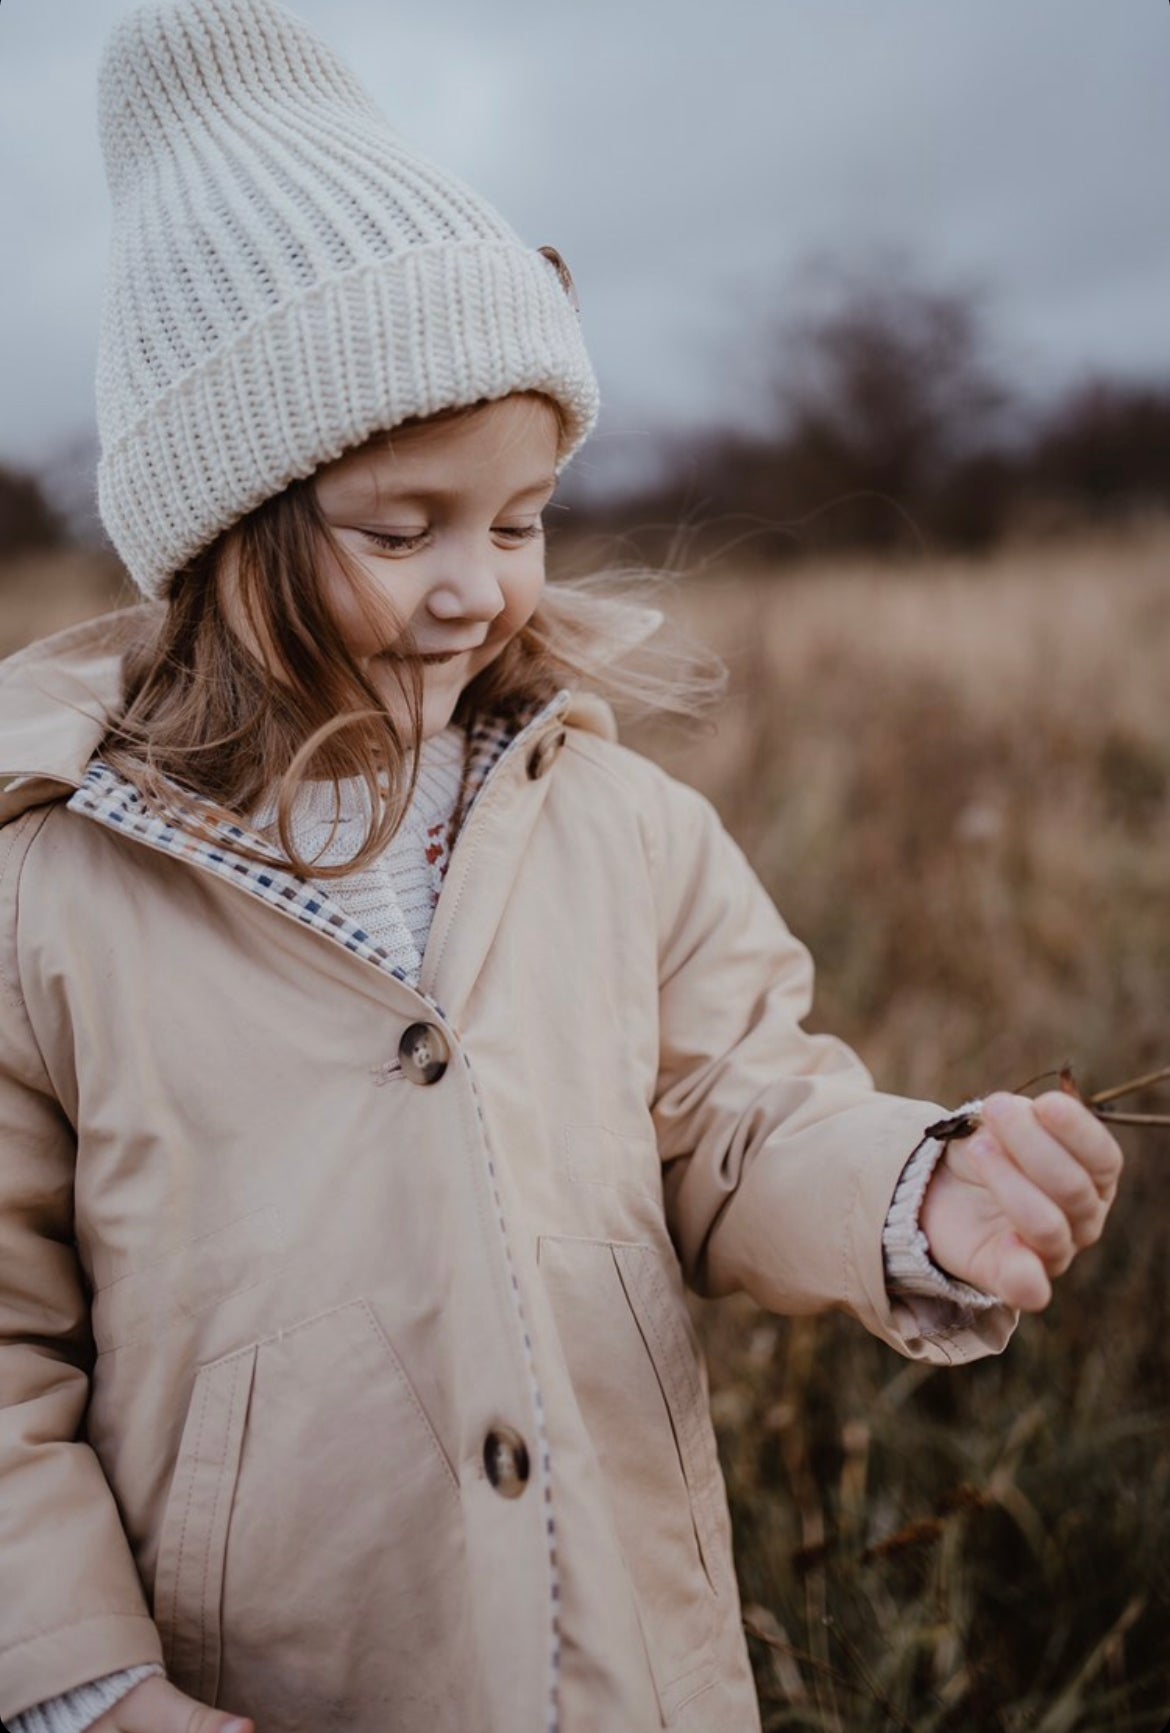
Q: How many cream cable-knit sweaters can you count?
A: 1